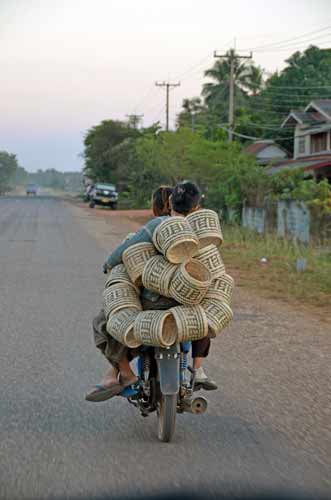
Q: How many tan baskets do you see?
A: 13